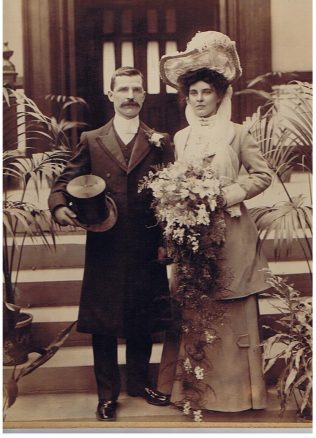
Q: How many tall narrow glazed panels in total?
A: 4